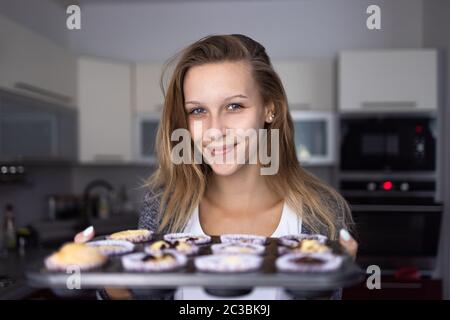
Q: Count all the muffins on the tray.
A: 12